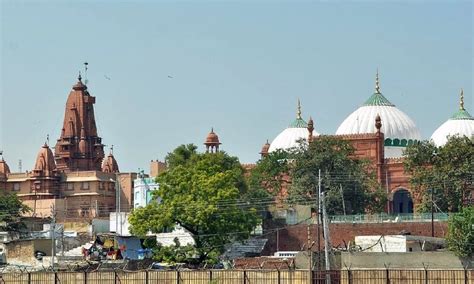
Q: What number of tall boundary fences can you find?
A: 1